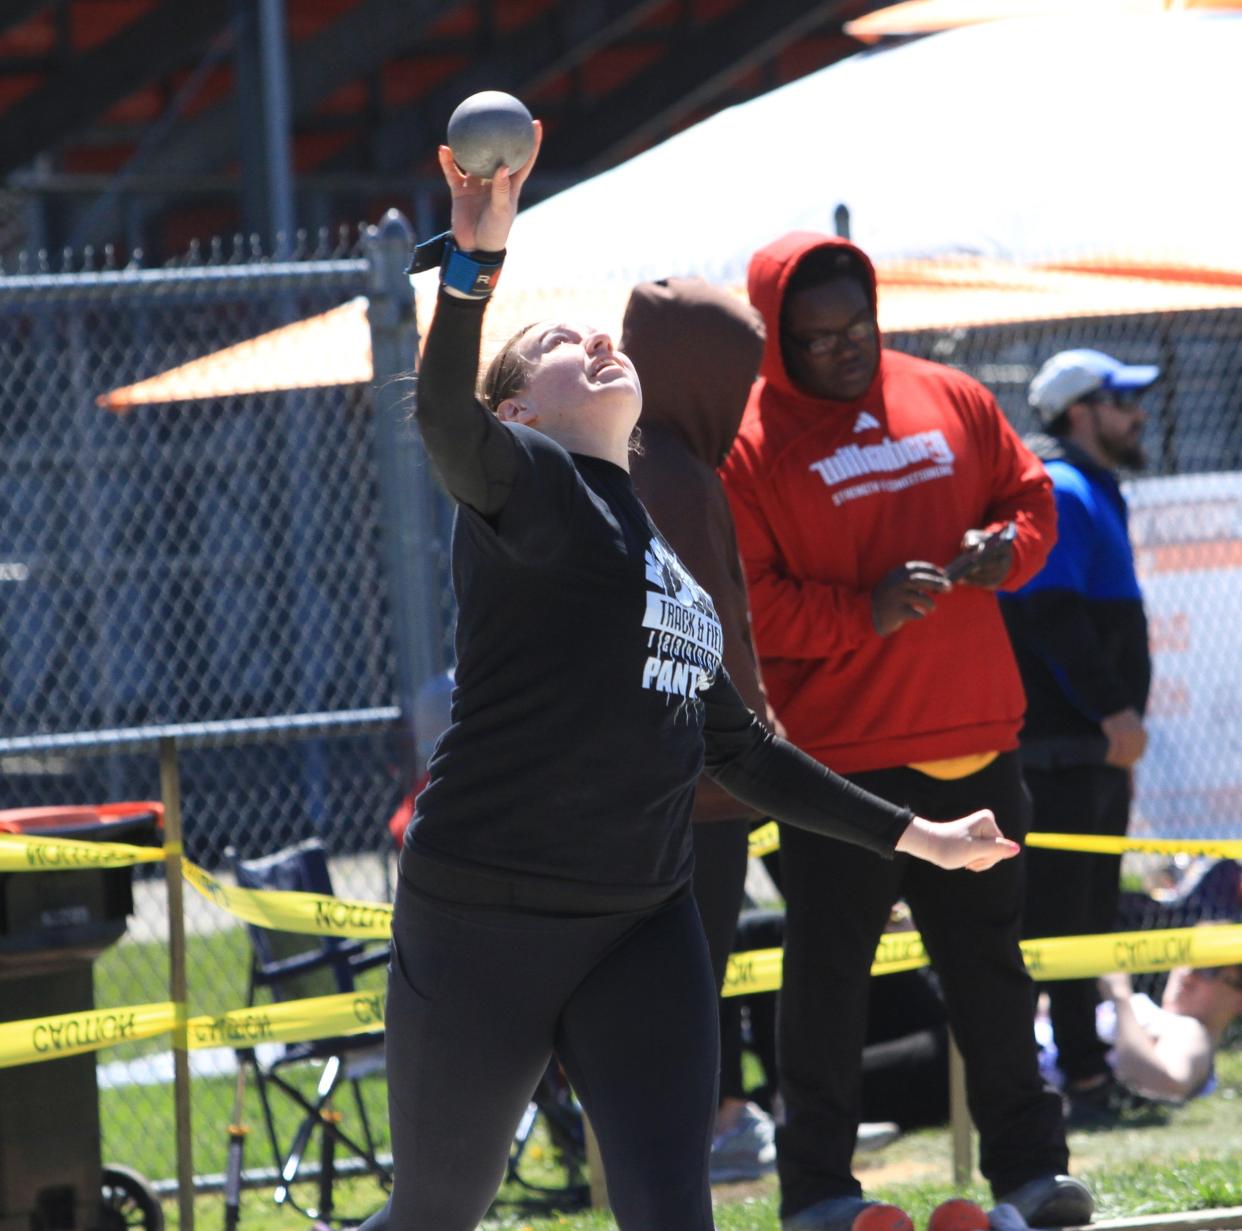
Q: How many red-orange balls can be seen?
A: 2